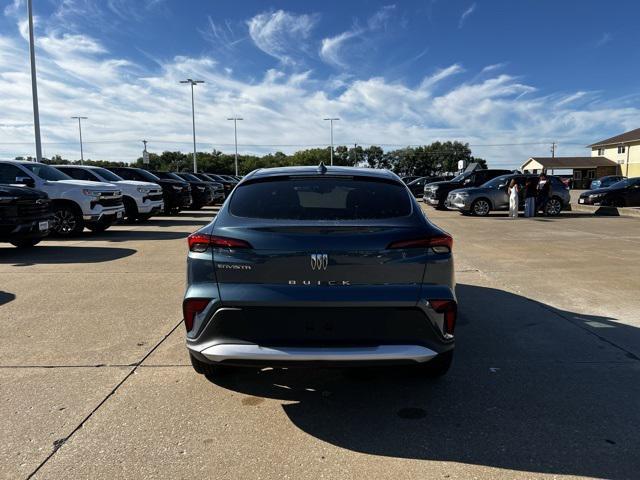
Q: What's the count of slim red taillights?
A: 2